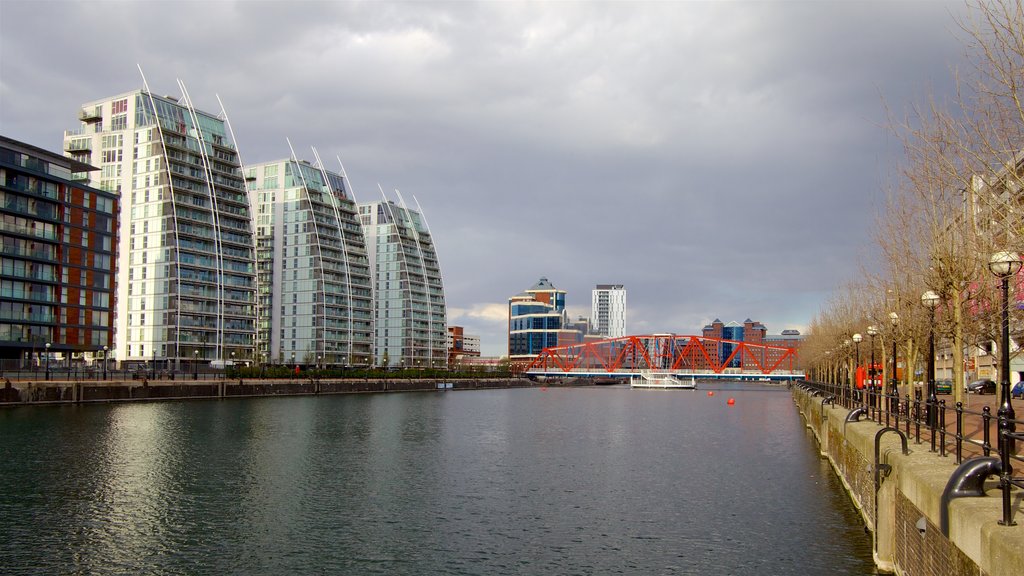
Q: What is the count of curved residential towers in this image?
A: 3